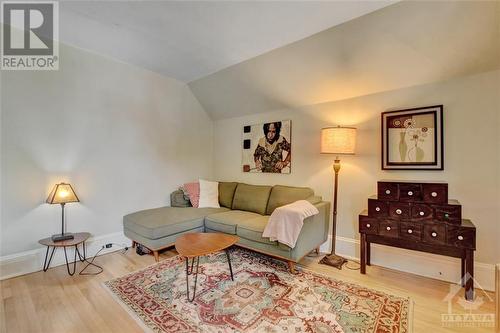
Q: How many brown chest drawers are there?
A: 12